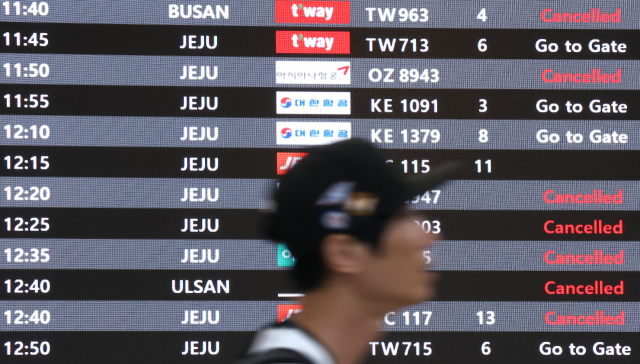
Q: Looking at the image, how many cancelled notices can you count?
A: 7